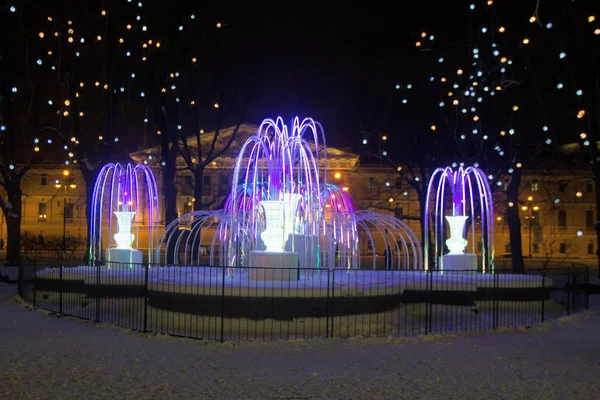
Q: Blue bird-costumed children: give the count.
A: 0